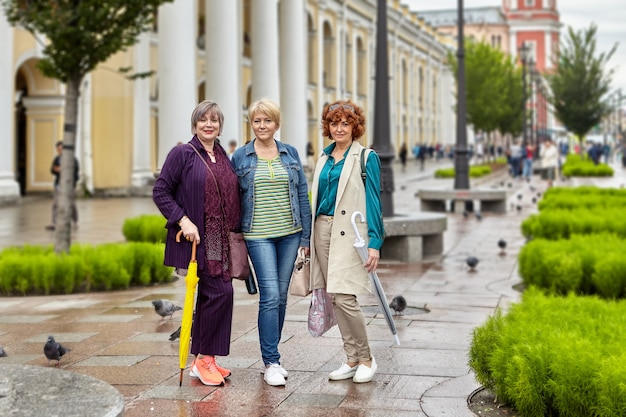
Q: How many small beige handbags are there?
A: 1